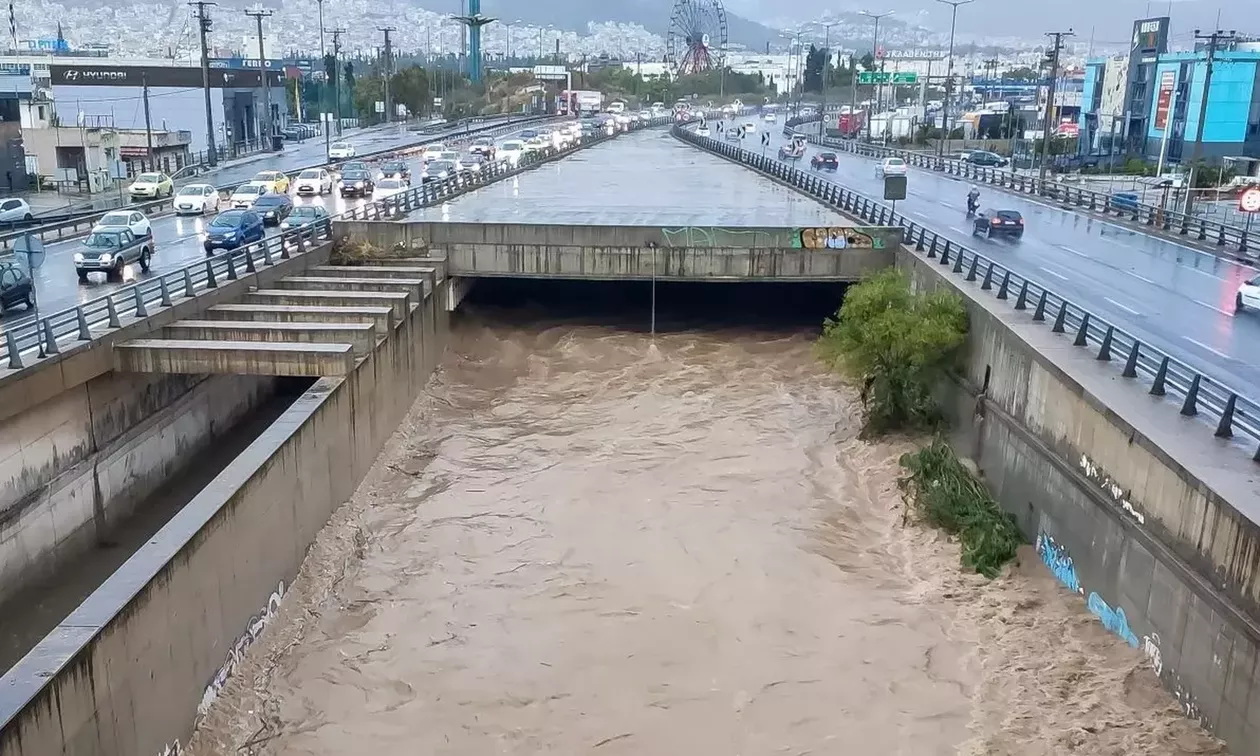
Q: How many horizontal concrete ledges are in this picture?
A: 7